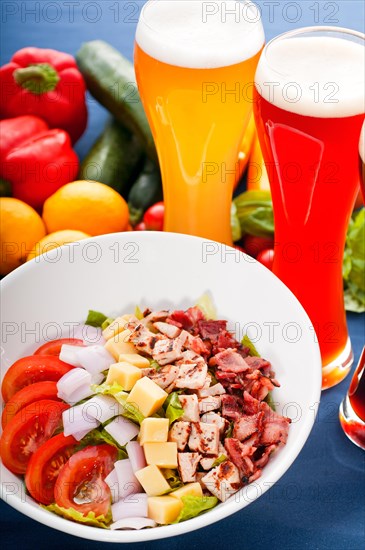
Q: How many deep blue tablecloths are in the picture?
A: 1